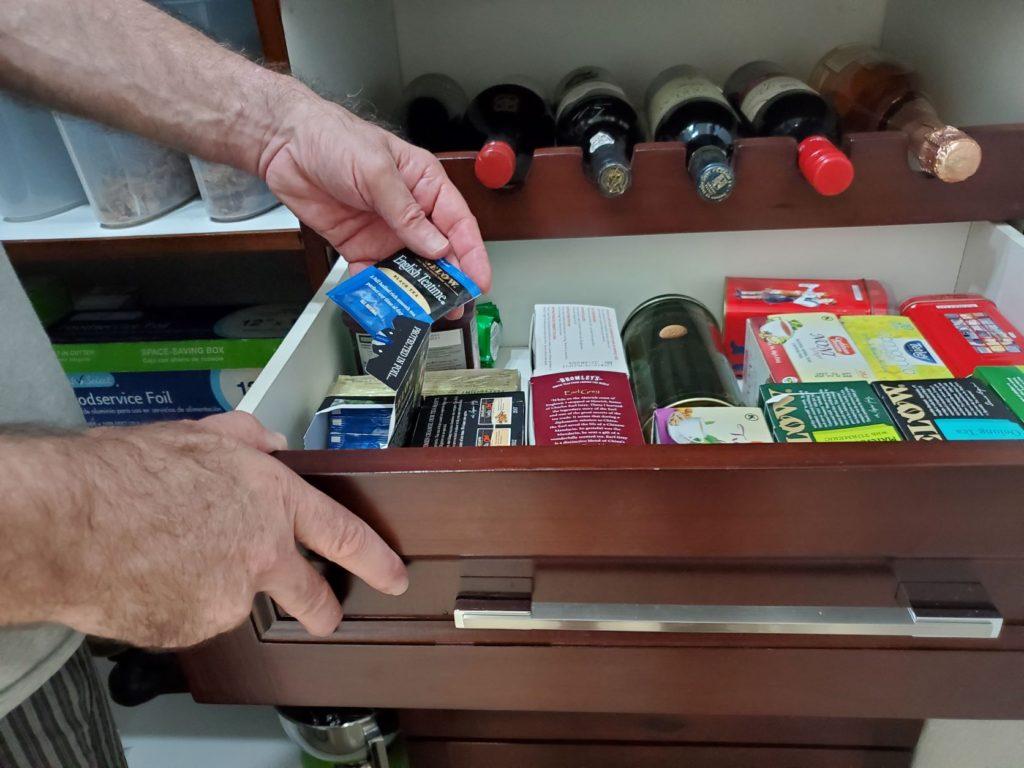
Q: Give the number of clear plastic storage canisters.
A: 3